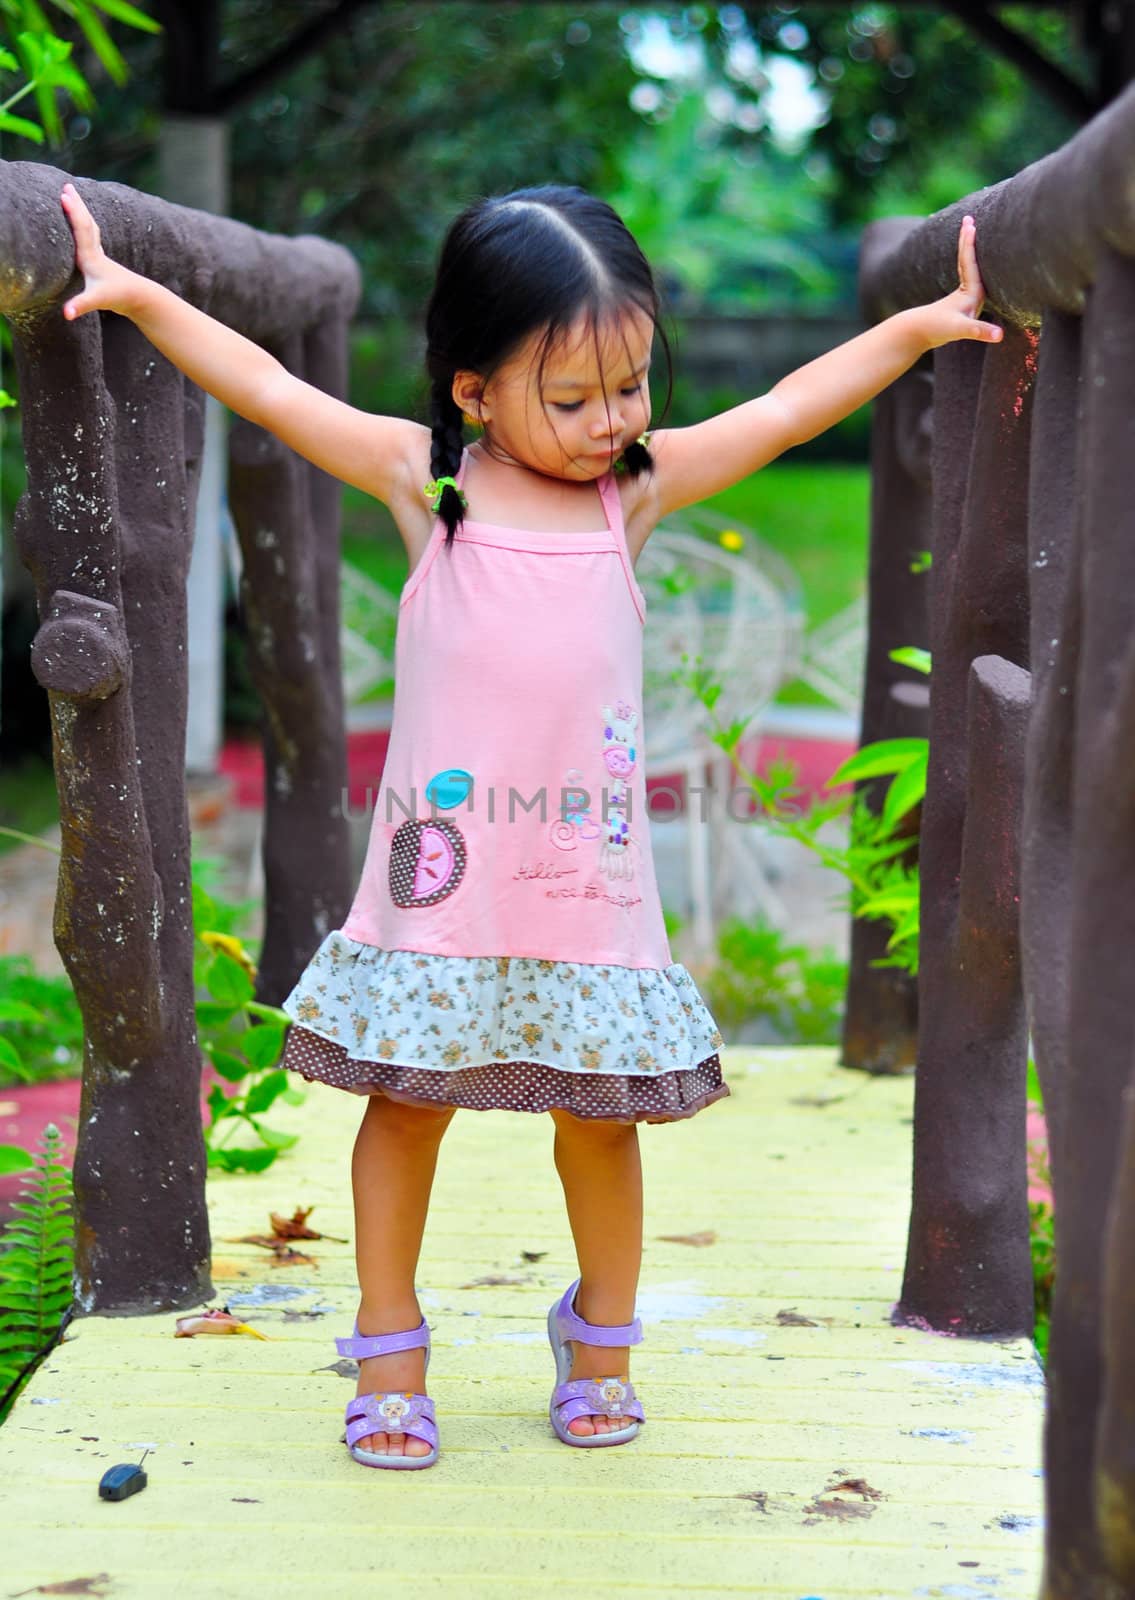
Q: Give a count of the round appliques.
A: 2